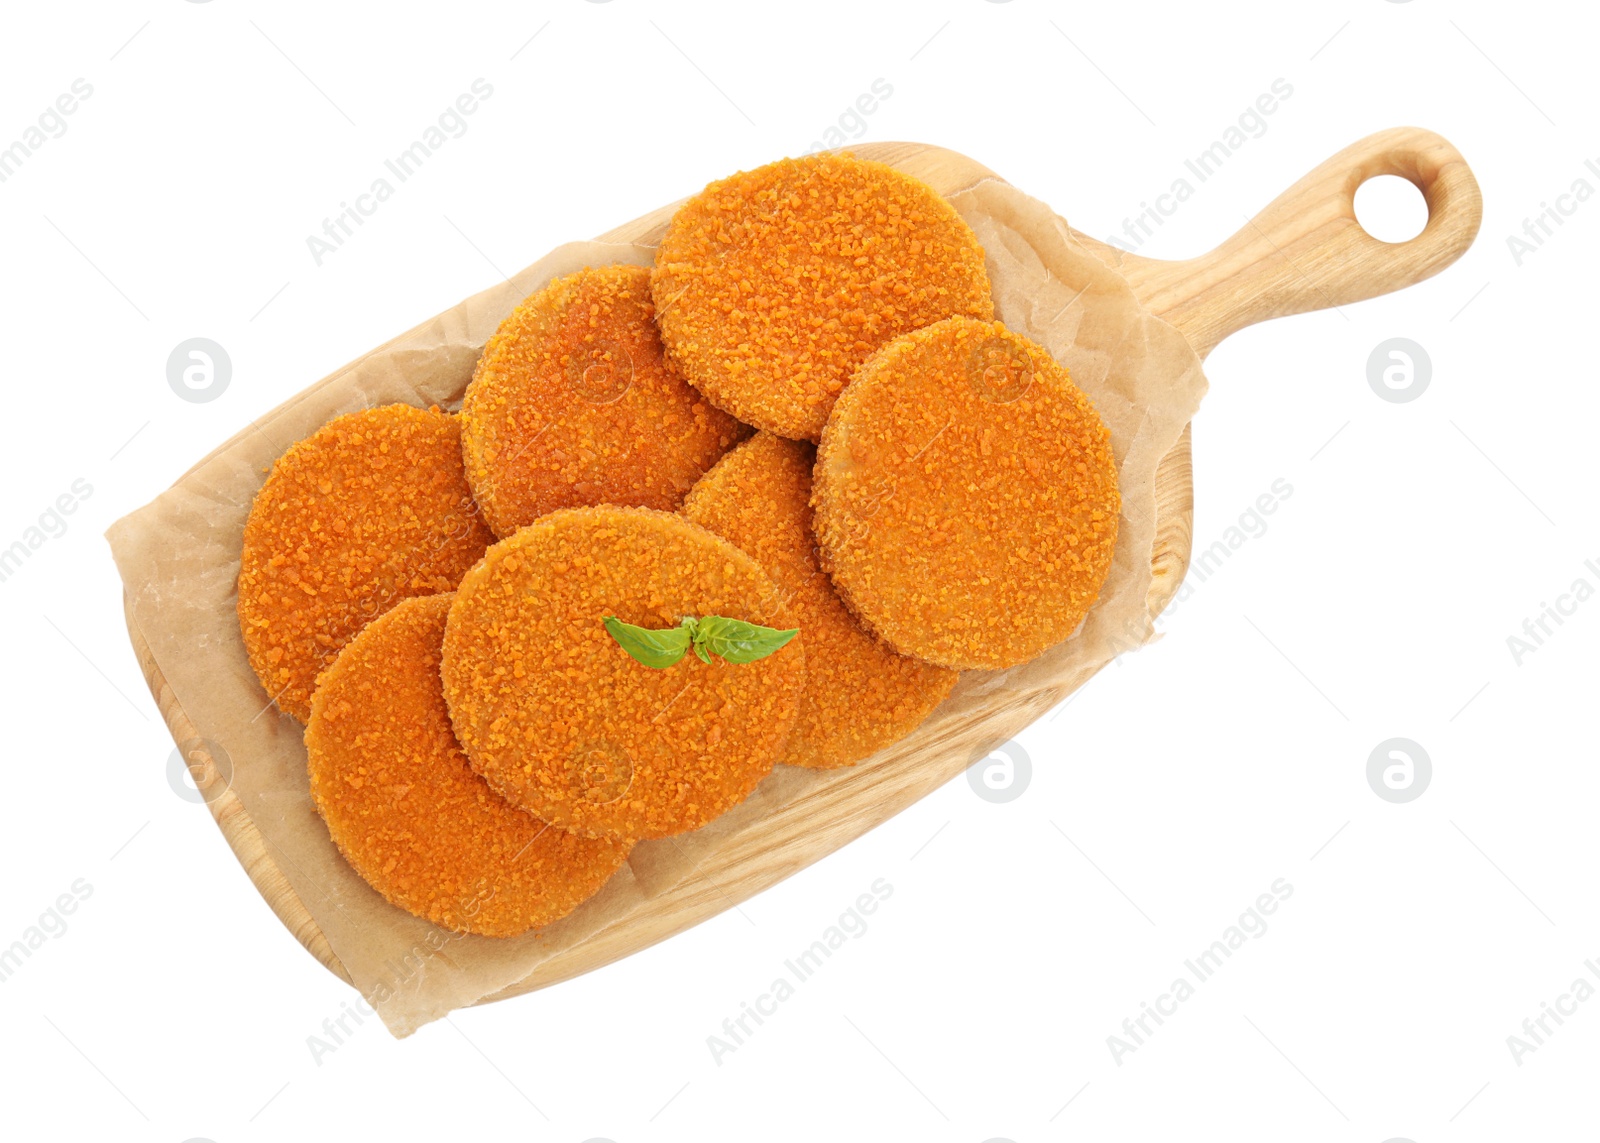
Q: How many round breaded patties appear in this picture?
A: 7